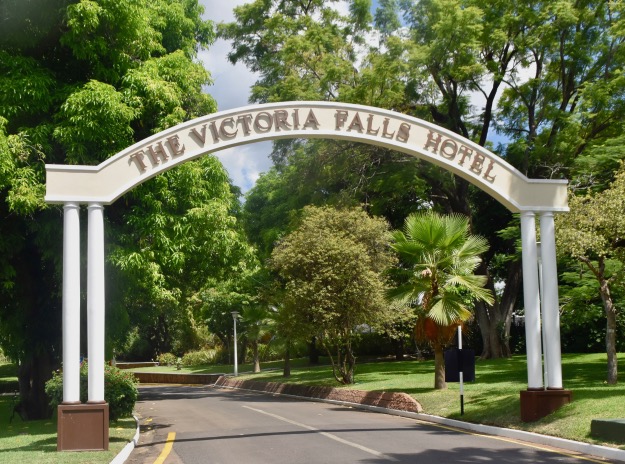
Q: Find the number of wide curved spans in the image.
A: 1